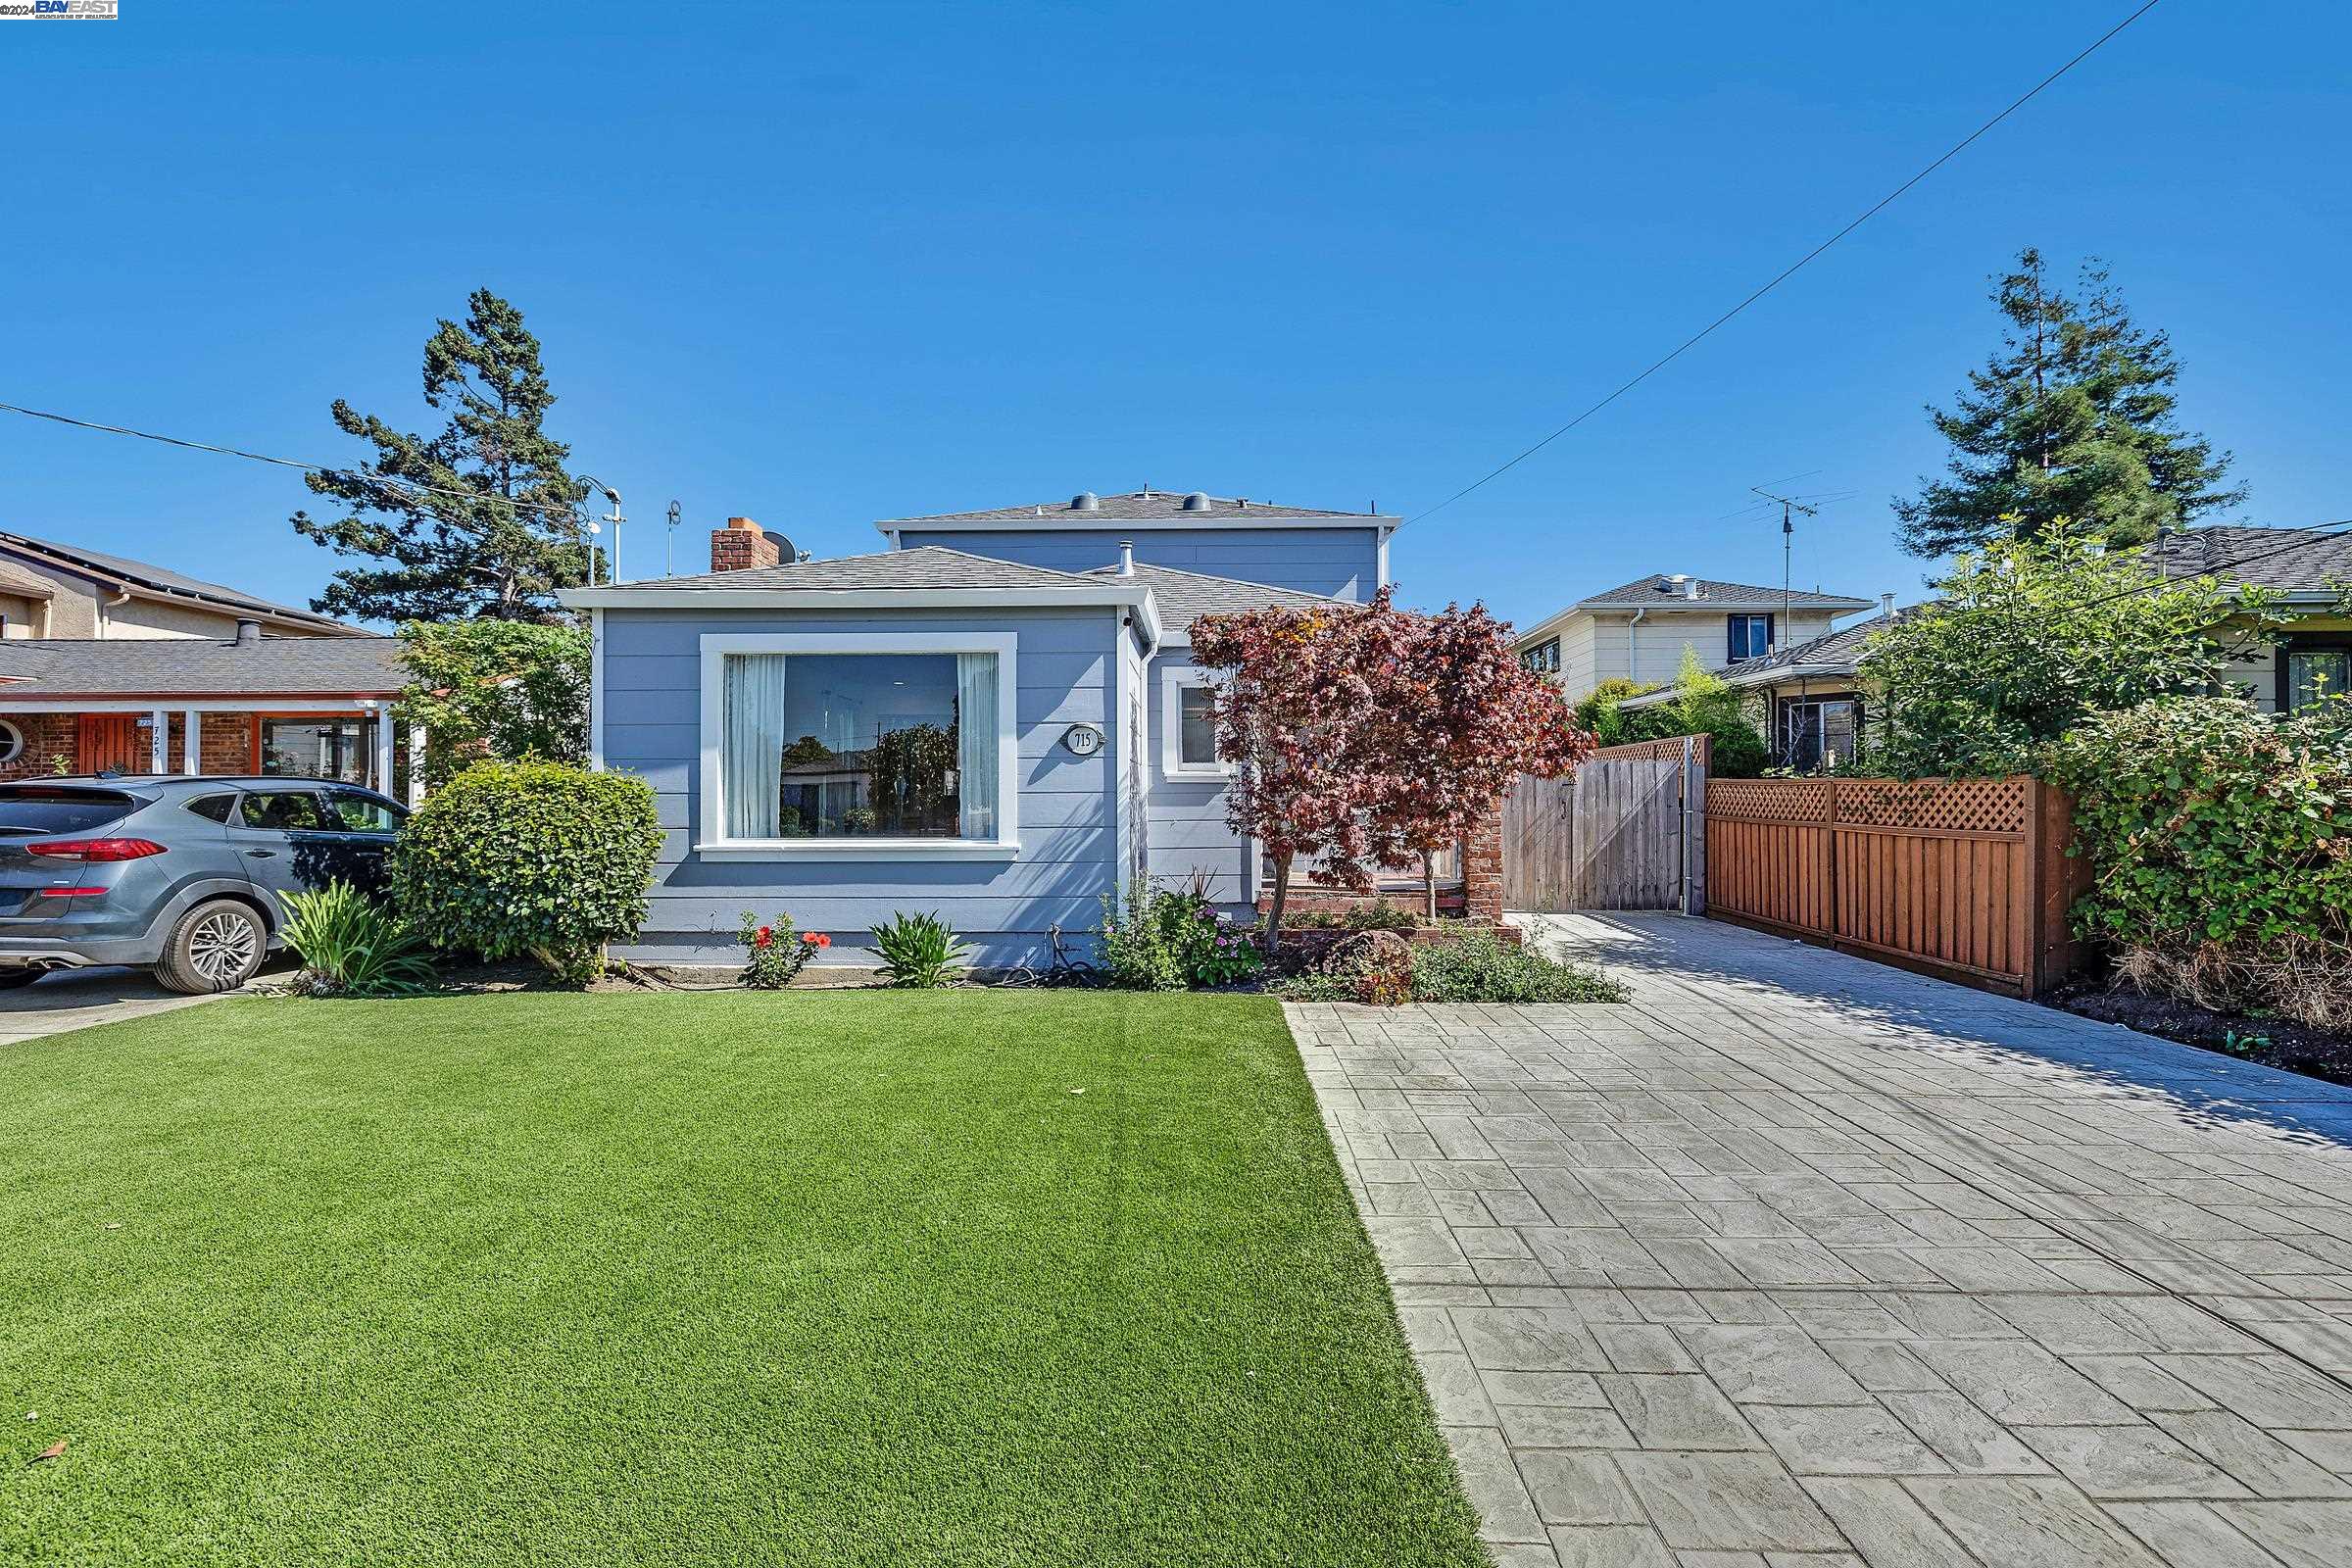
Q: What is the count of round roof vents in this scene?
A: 2